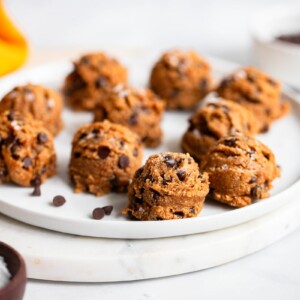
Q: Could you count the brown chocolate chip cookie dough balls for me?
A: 10